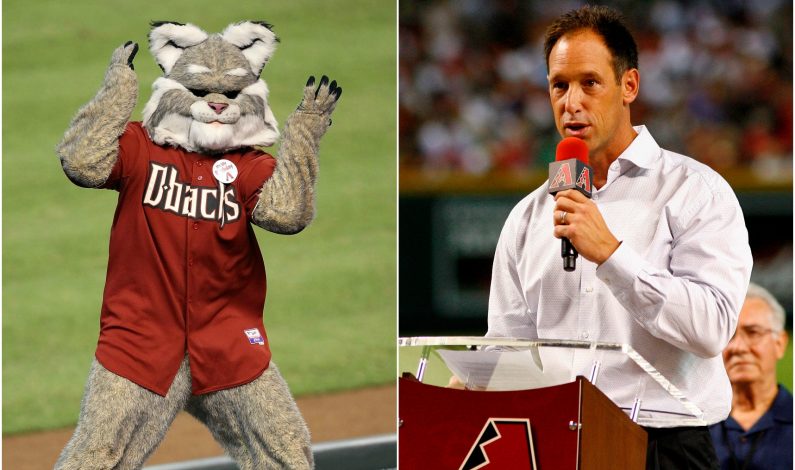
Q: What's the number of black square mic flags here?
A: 1